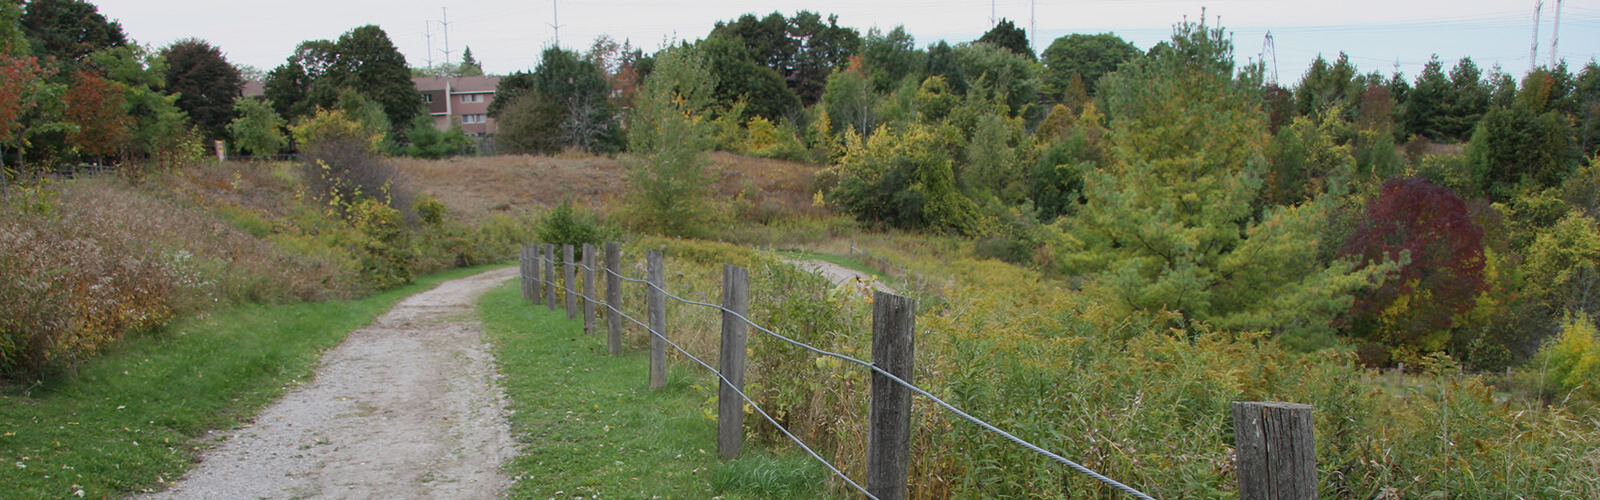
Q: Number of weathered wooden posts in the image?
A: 11